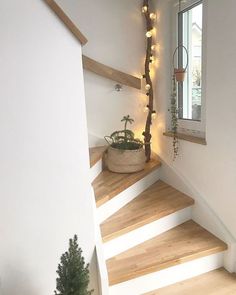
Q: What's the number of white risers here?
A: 4